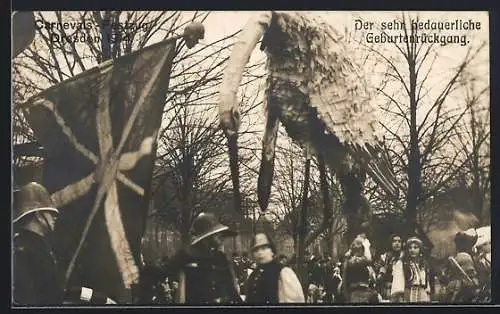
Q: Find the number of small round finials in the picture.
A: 1